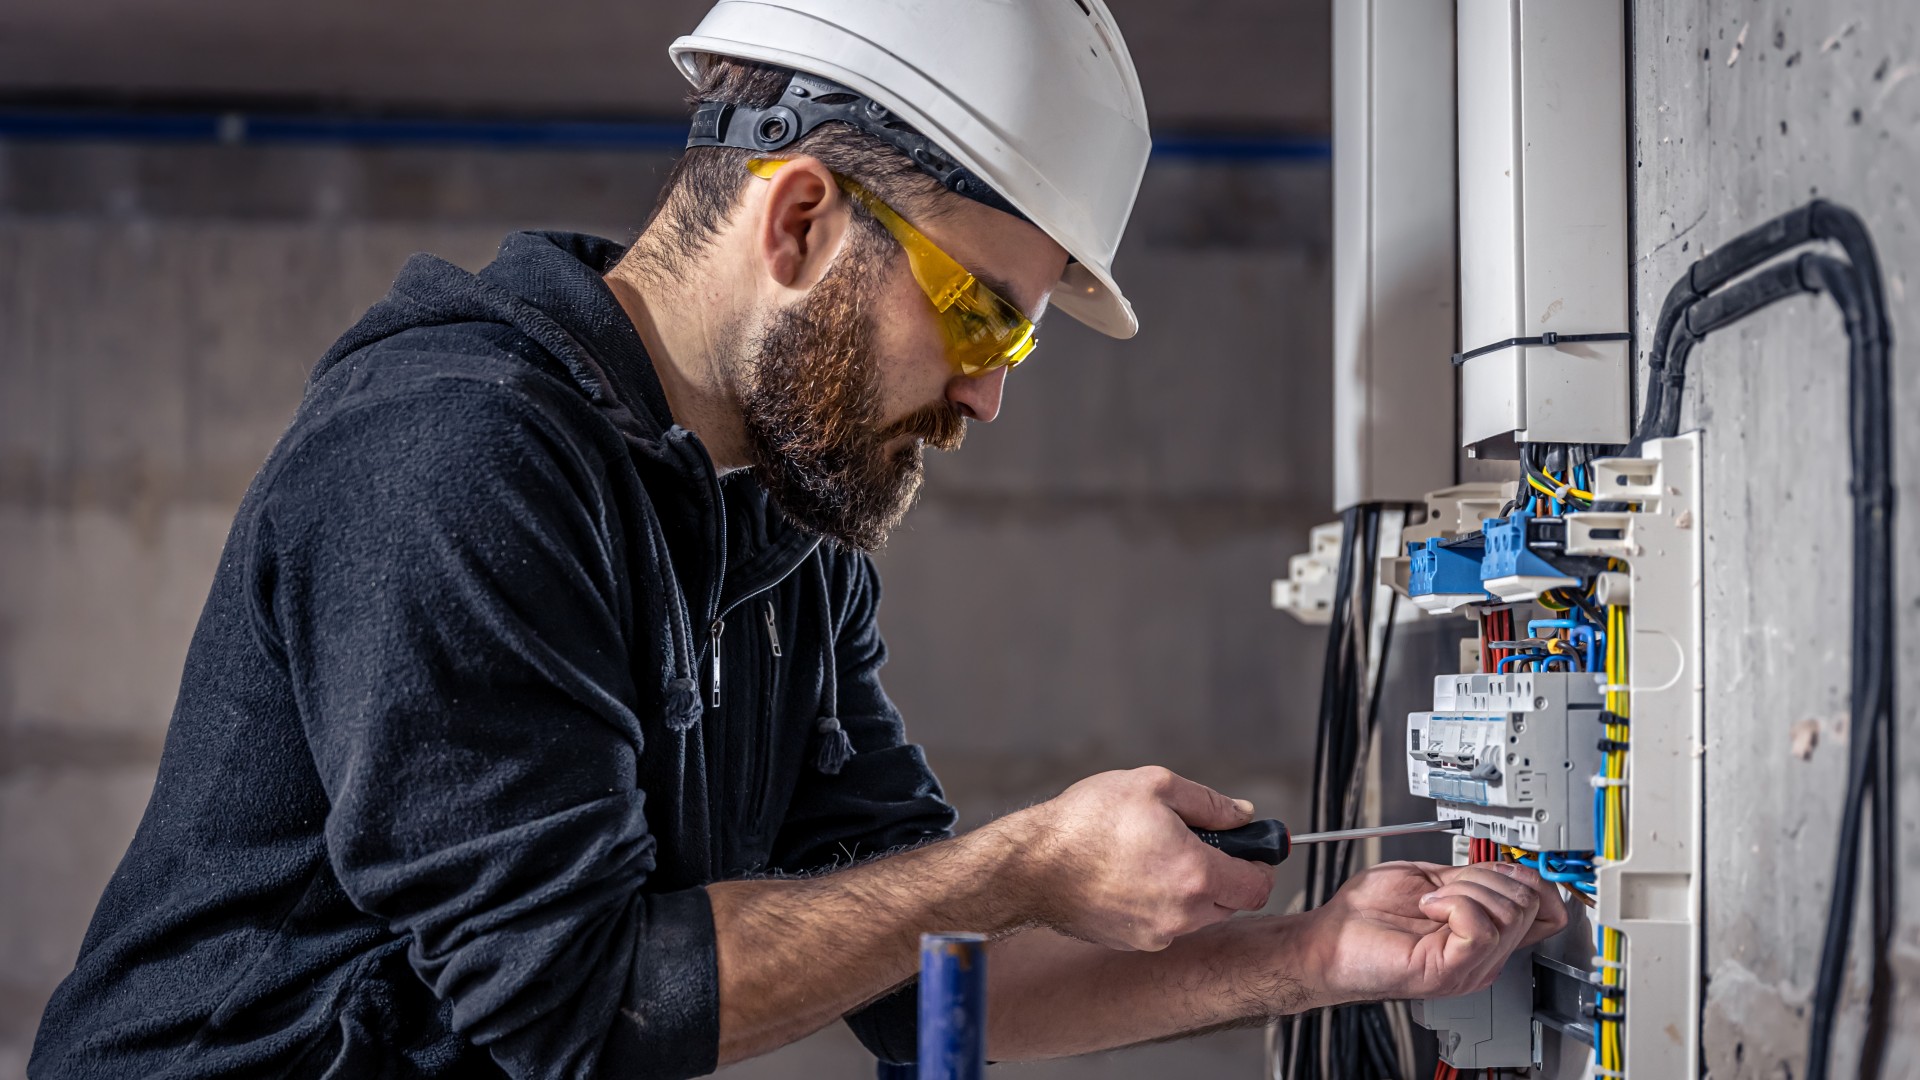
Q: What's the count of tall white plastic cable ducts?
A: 2